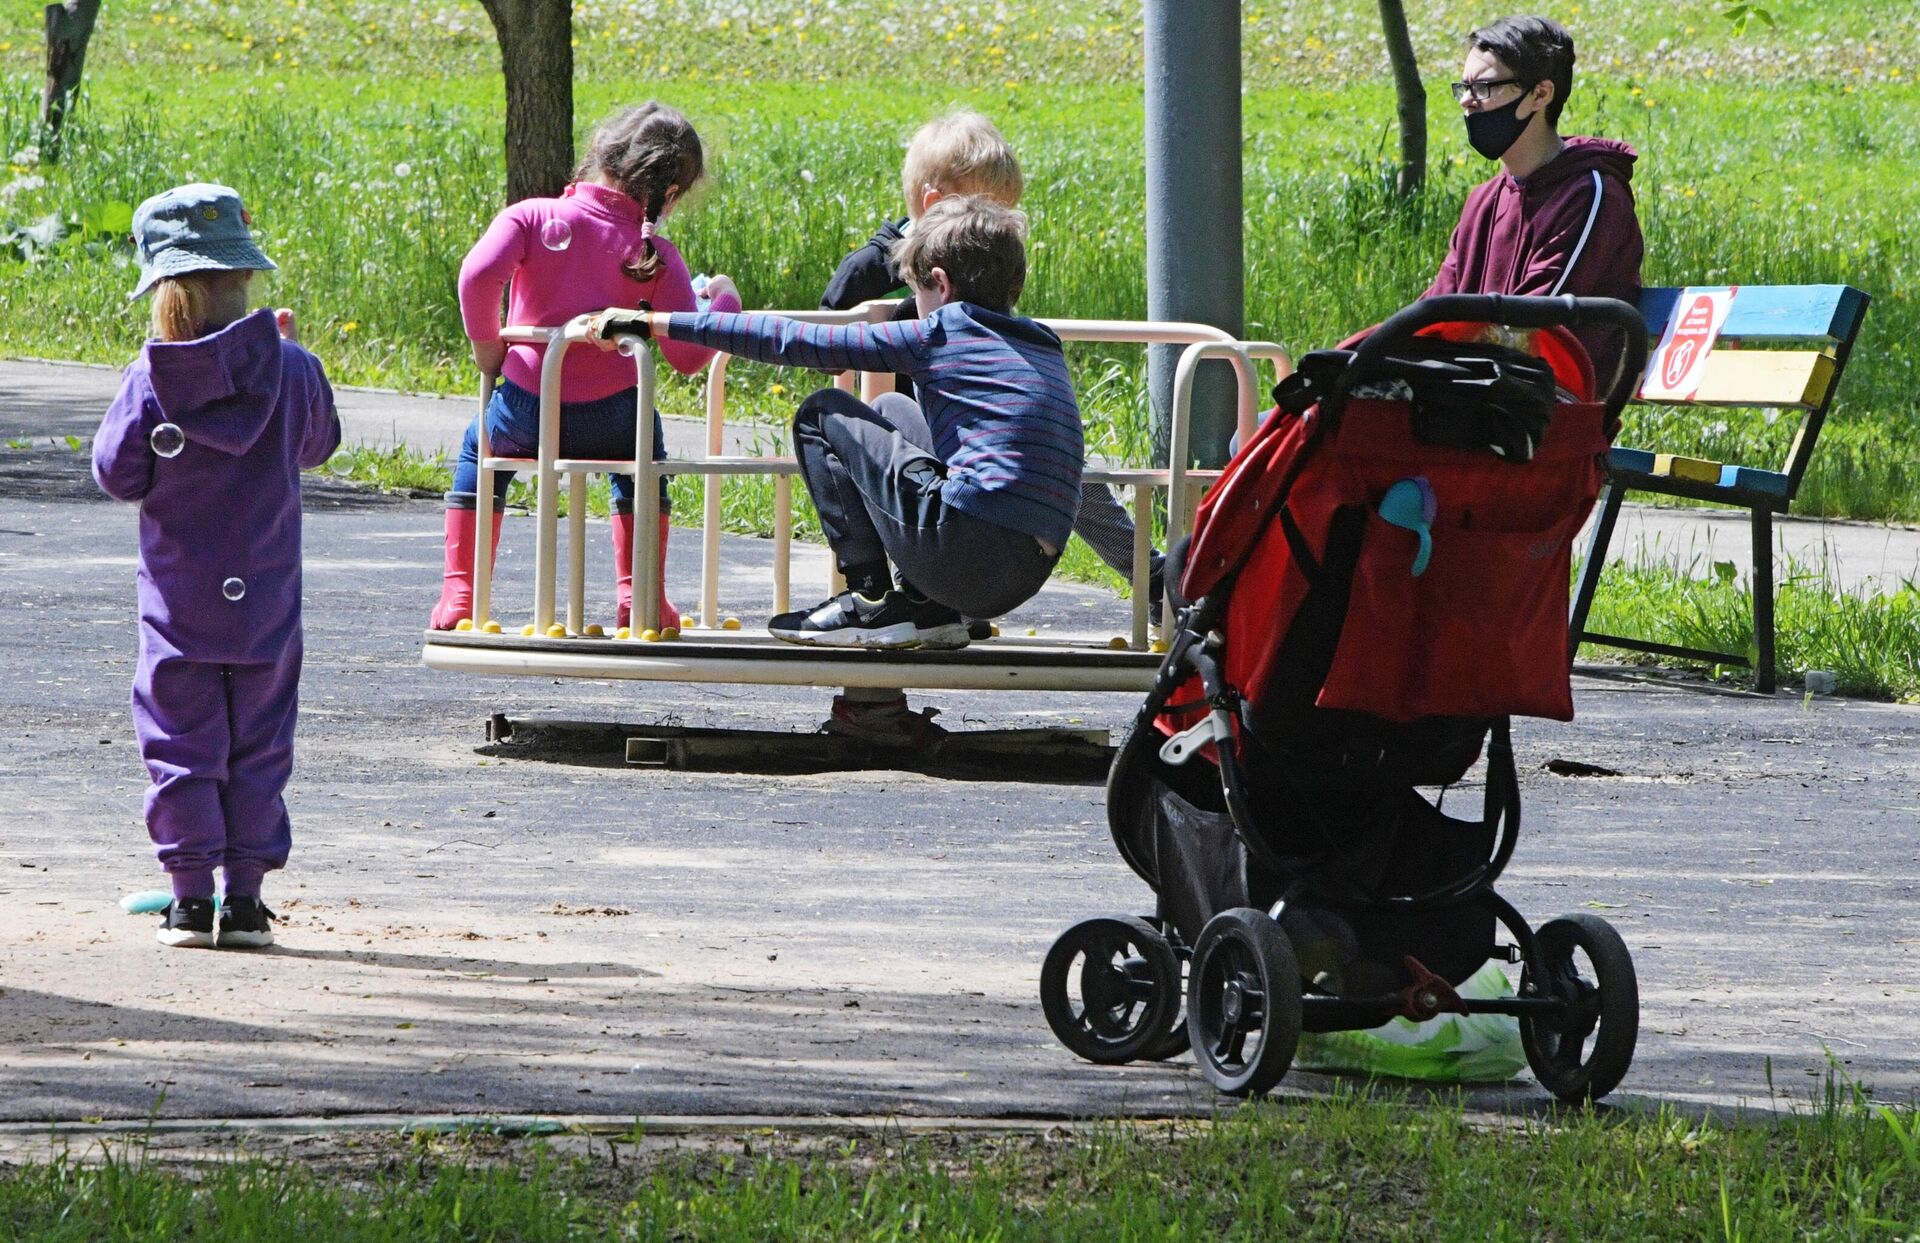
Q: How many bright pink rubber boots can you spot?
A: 2